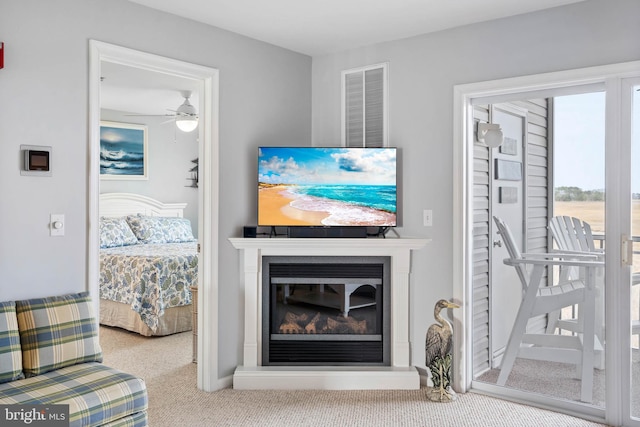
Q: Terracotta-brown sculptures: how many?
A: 0